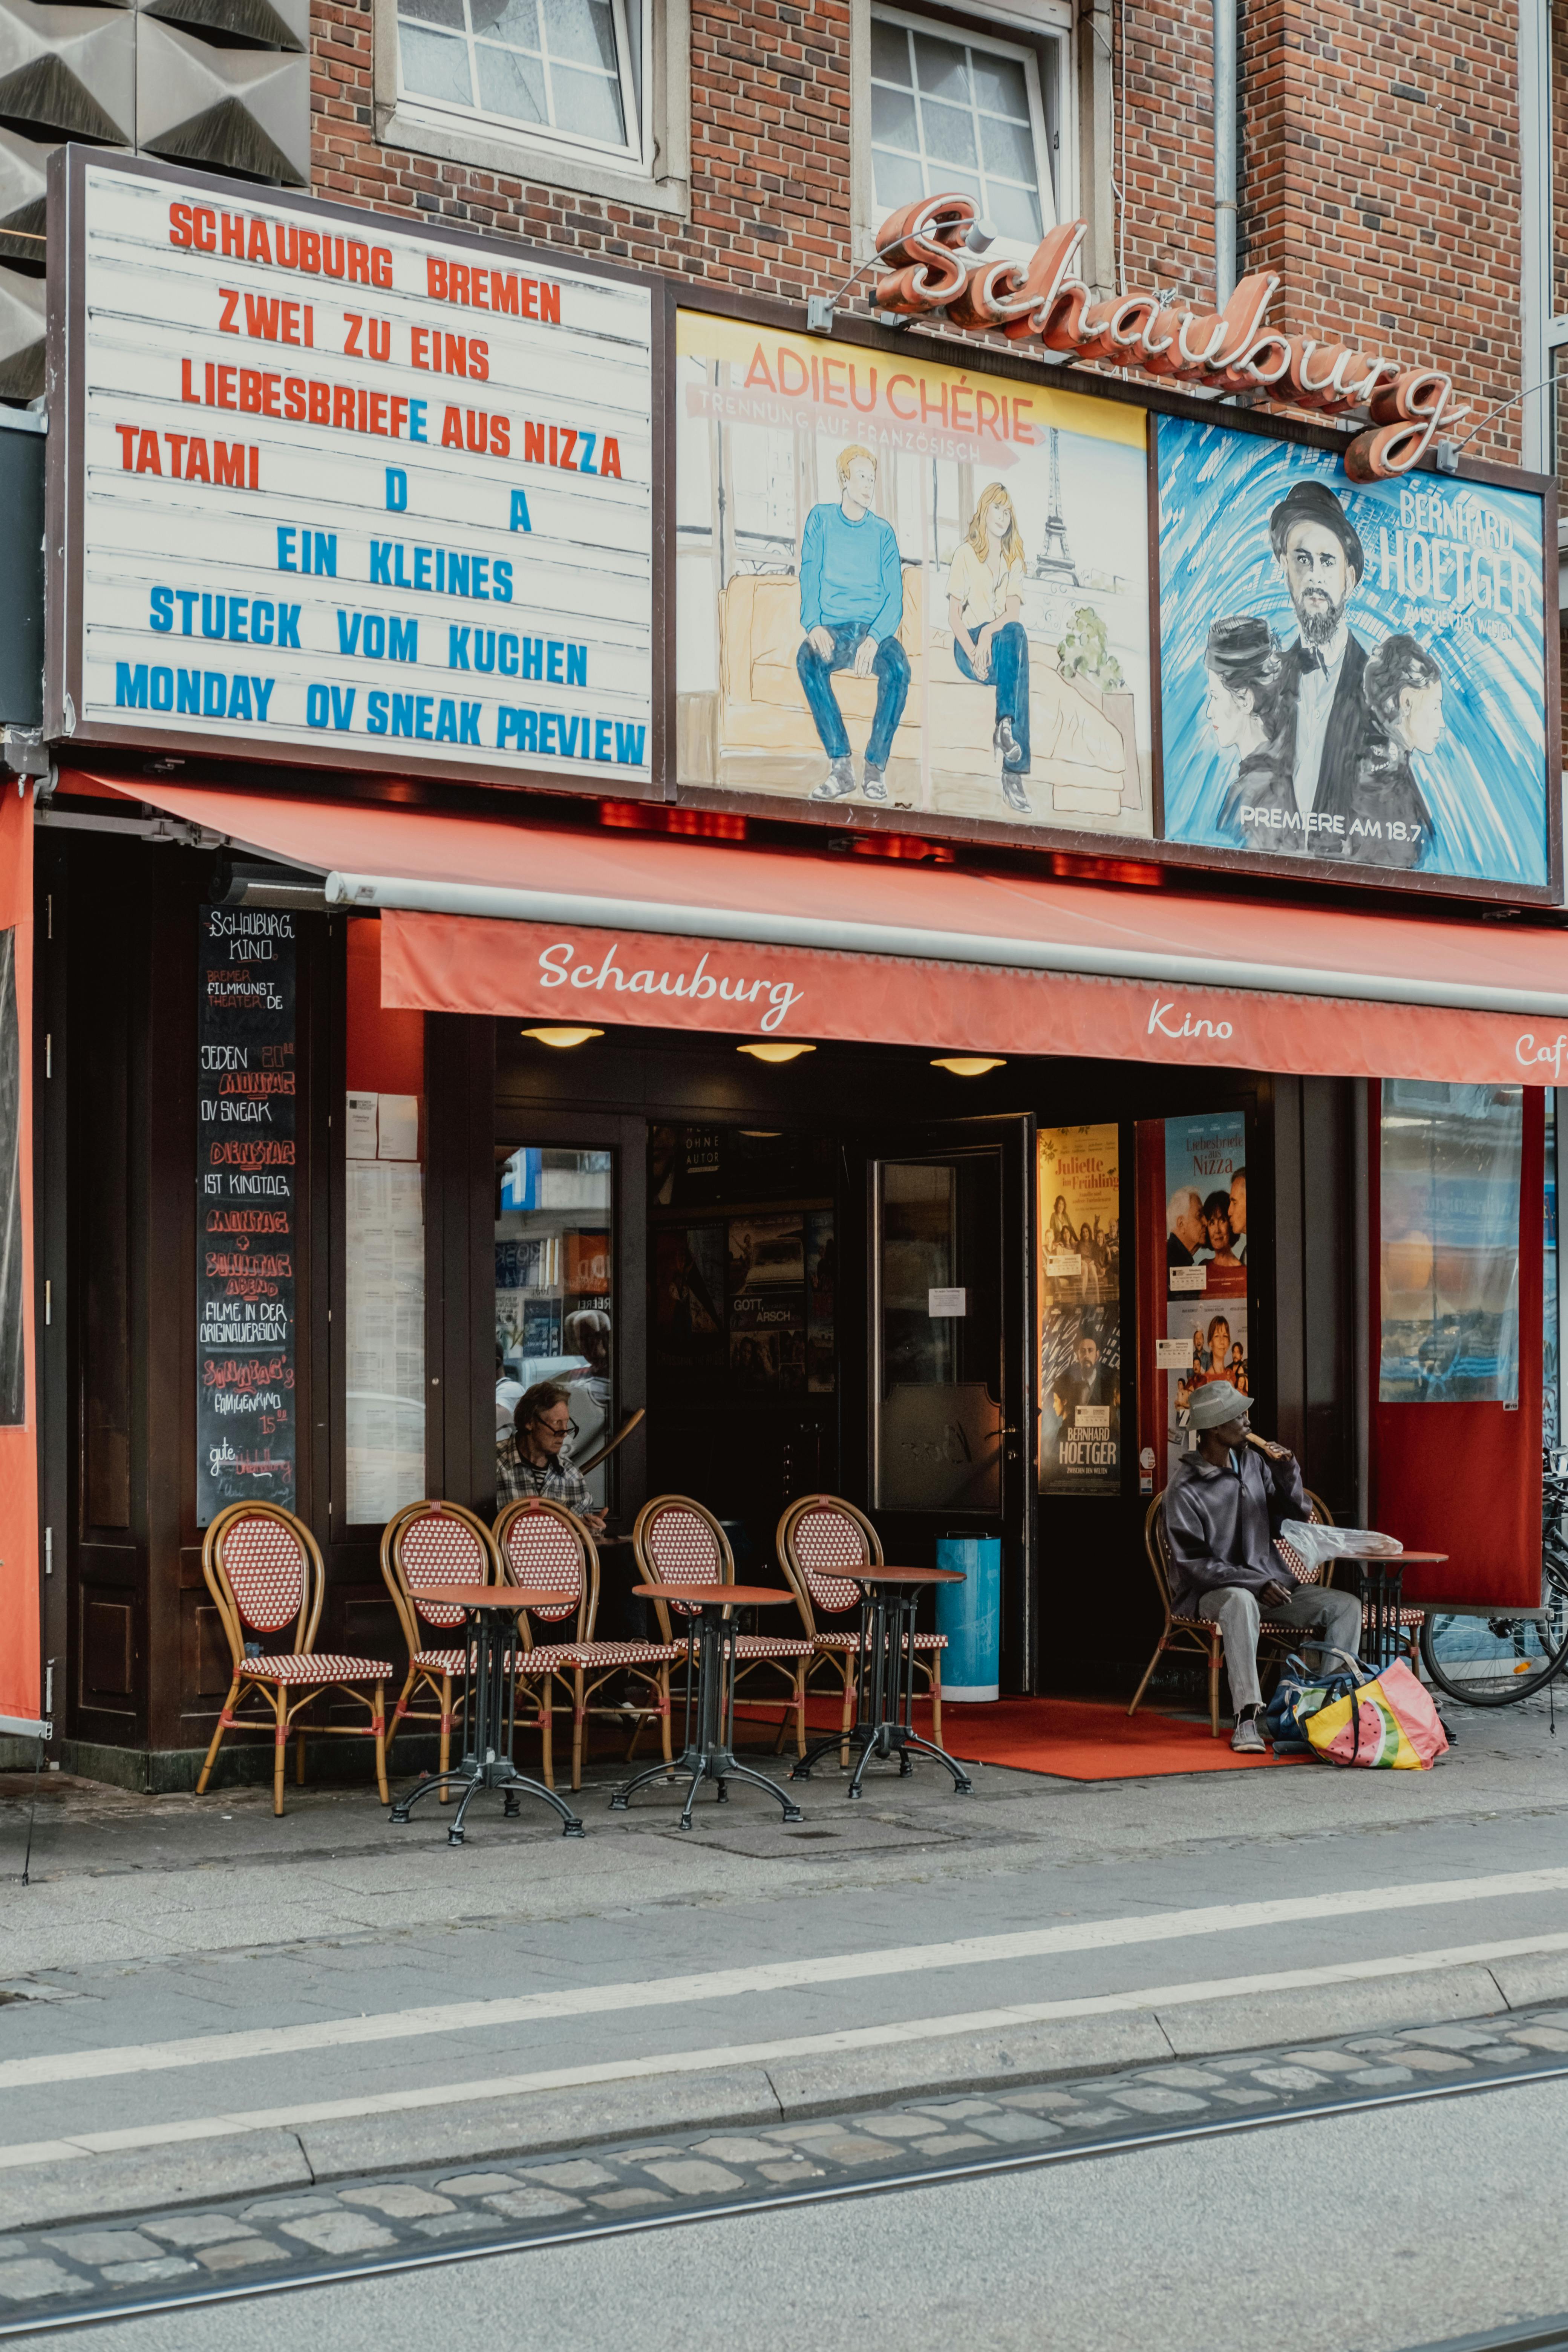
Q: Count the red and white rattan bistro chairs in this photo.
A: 7